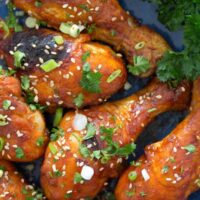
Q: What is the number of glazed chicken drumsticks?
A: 6